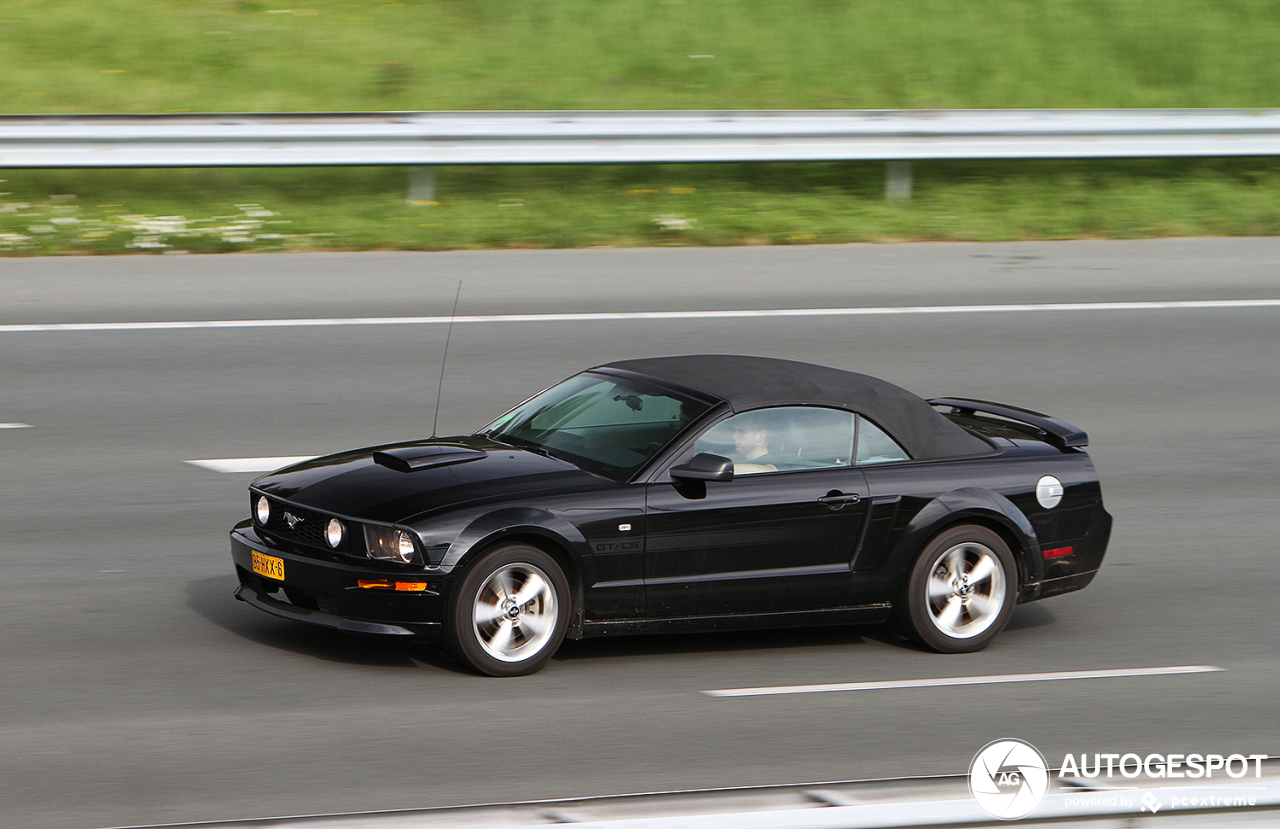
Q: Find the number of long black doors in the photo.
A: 1